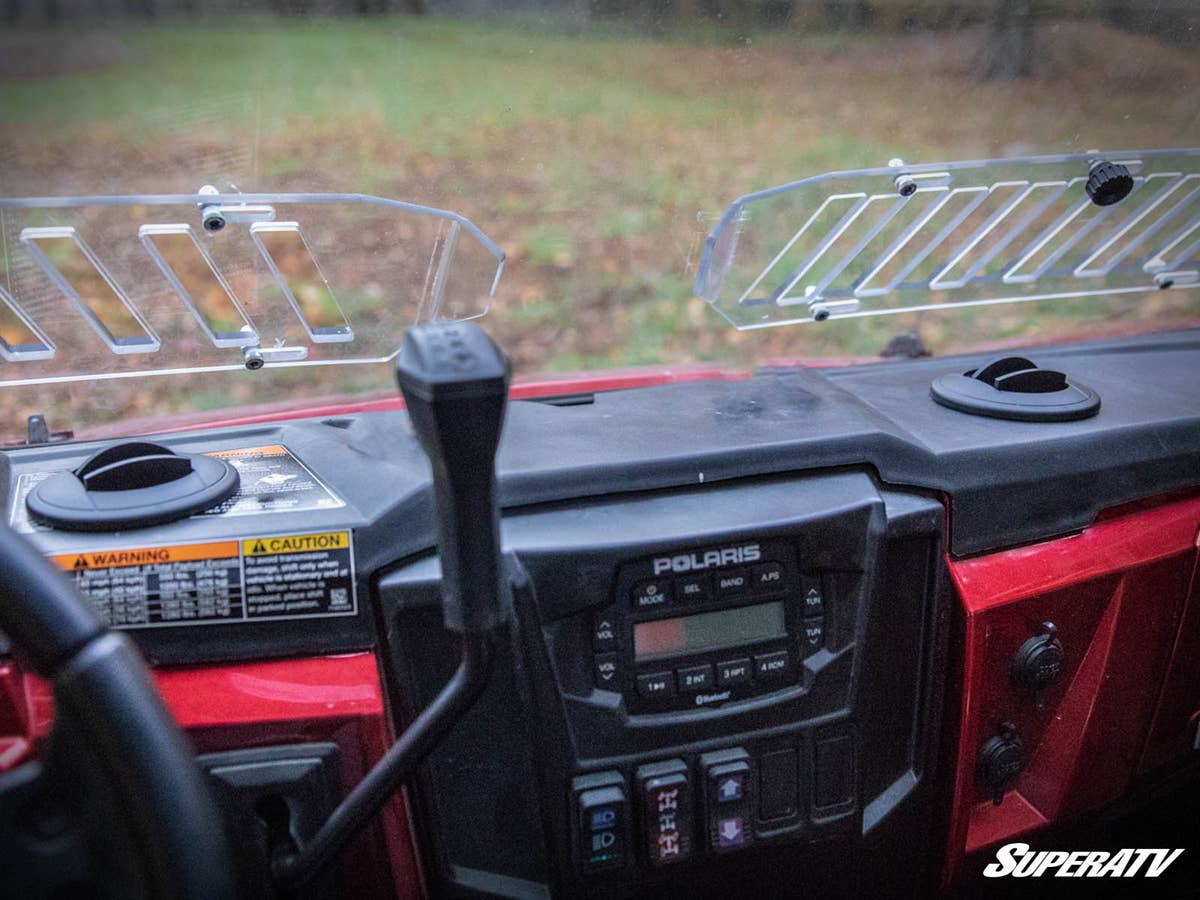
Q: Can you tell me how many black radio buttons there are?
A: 12